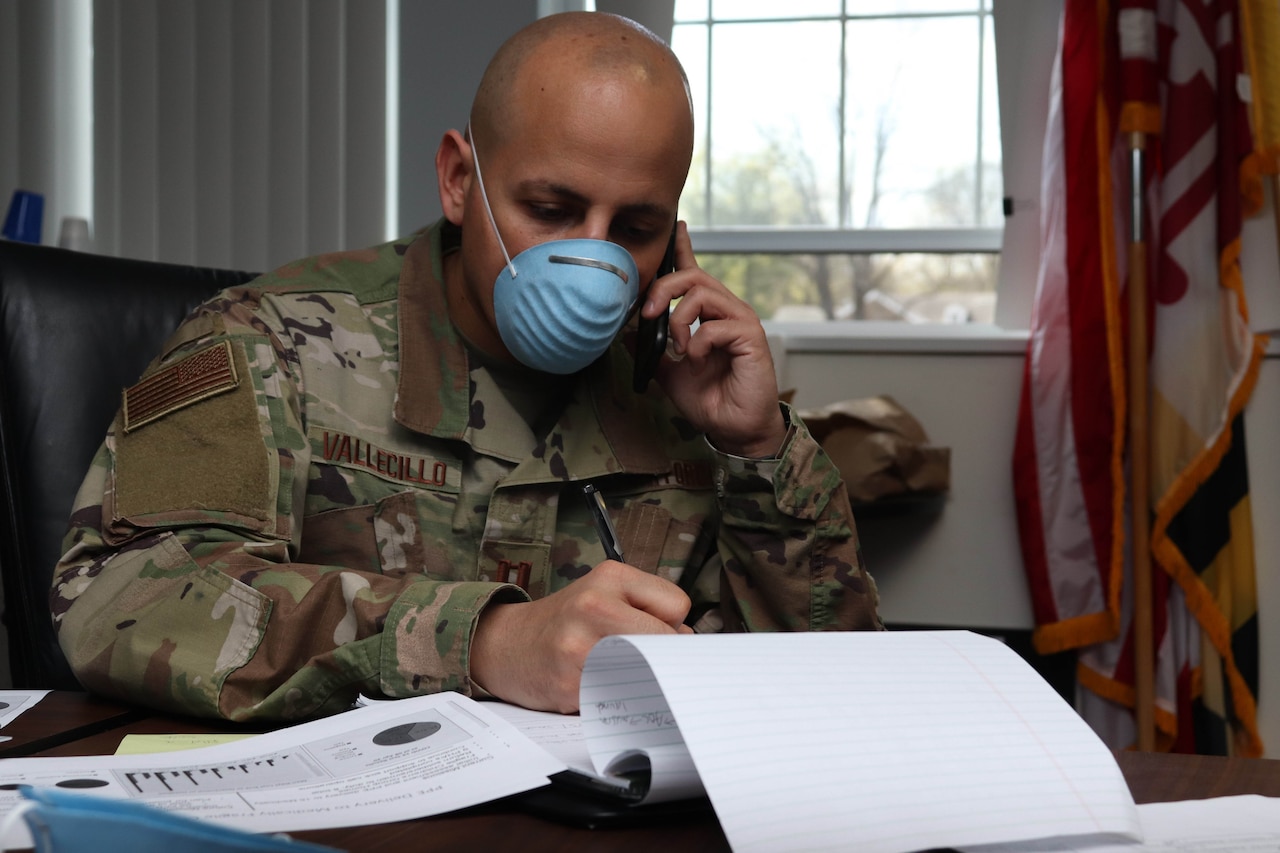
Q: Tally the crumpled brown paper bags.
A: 1